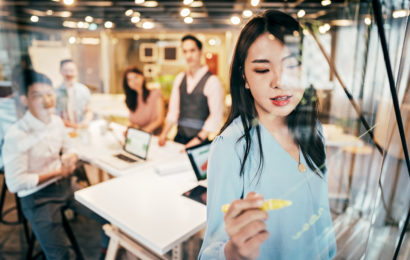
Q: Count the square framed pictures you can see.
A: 3